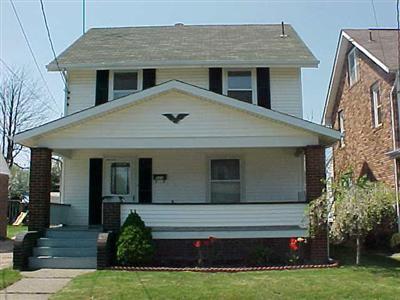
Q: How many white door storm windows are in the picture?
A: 1